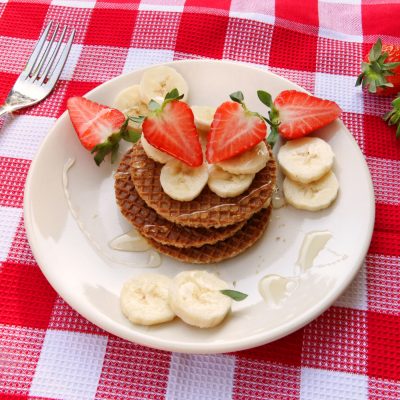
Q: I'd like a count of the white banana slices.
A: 11